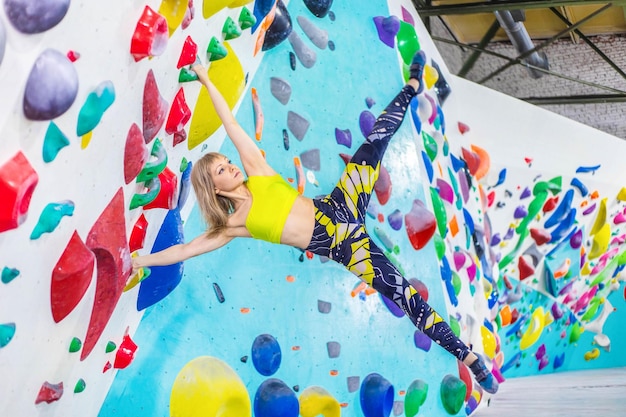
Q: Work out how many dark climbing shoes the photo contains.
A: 2